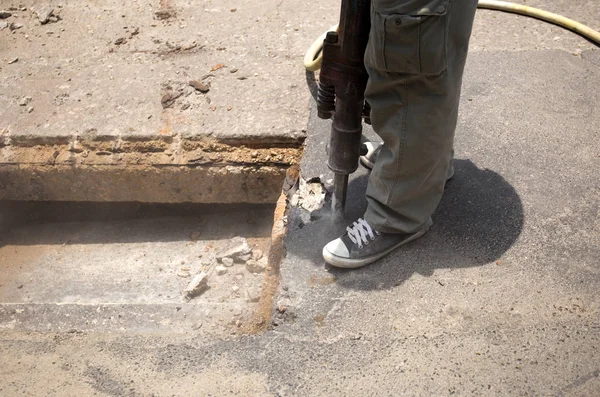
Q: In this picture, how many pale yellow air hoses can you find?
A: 1